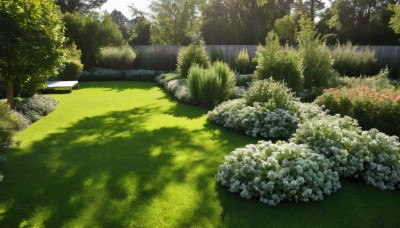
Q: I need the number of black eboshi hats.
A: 0